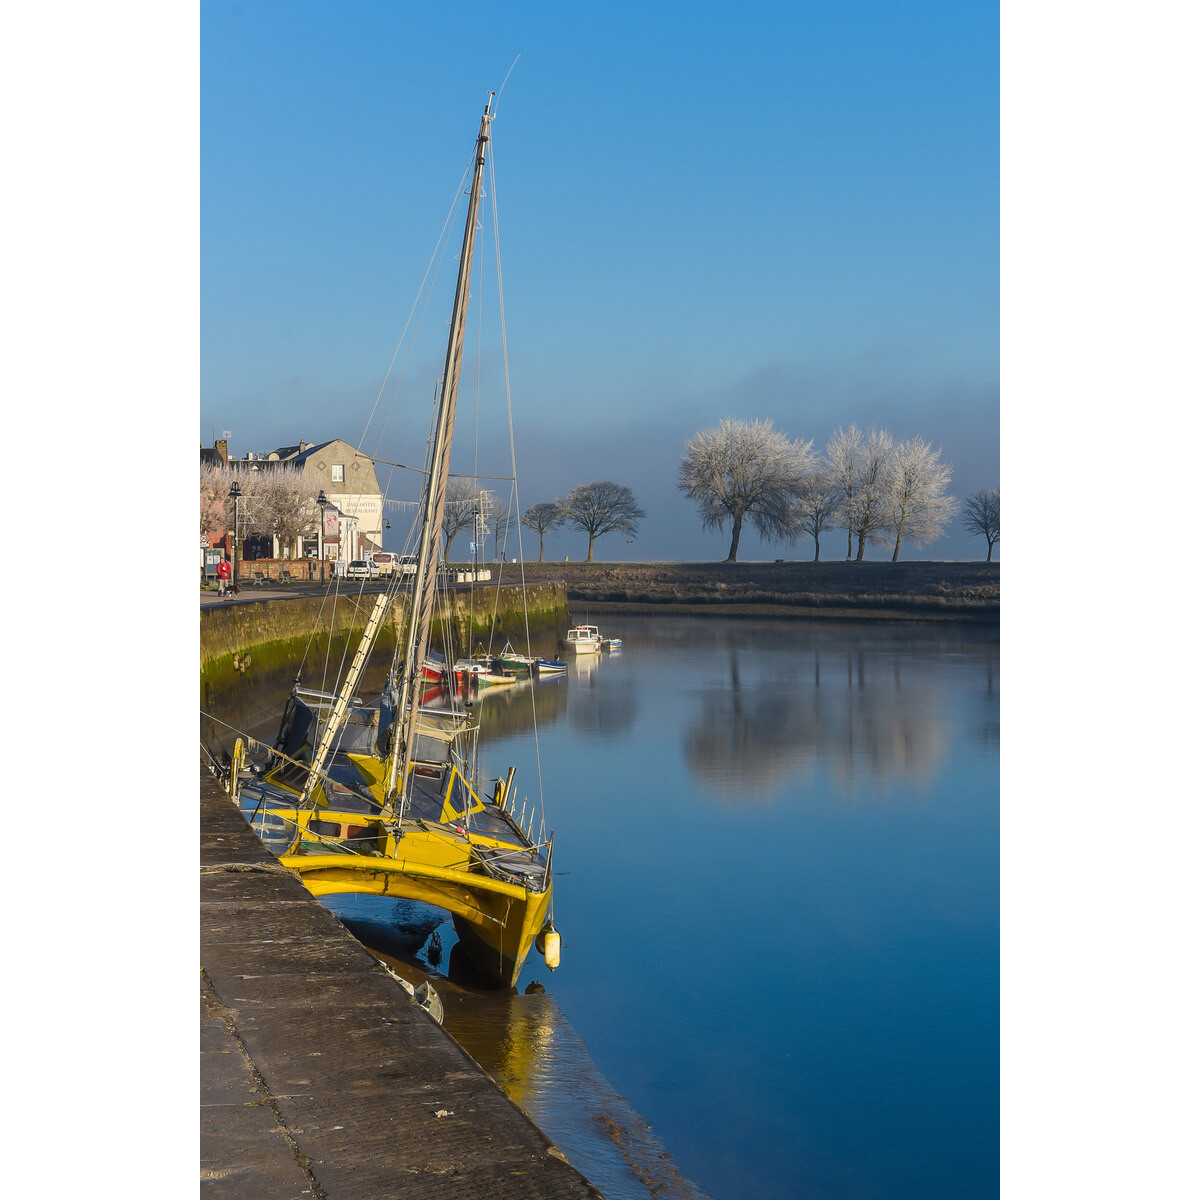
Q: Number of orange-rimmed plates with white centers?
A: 0